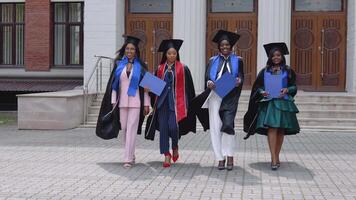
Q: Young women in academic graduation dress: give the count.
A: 4